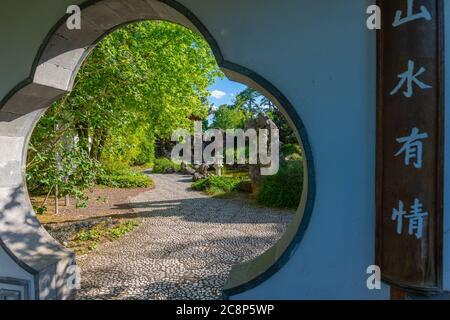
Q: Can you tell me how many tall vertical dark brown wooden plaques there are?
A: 1